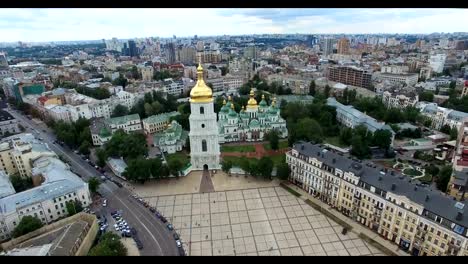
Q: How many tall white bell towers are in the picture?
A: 1